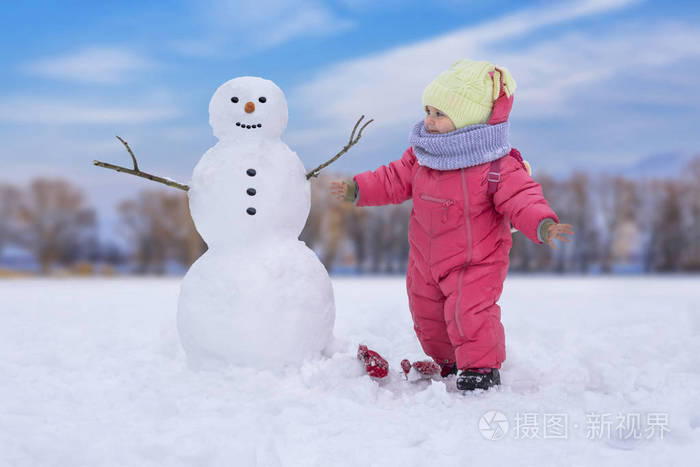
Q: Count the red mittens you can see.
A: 2